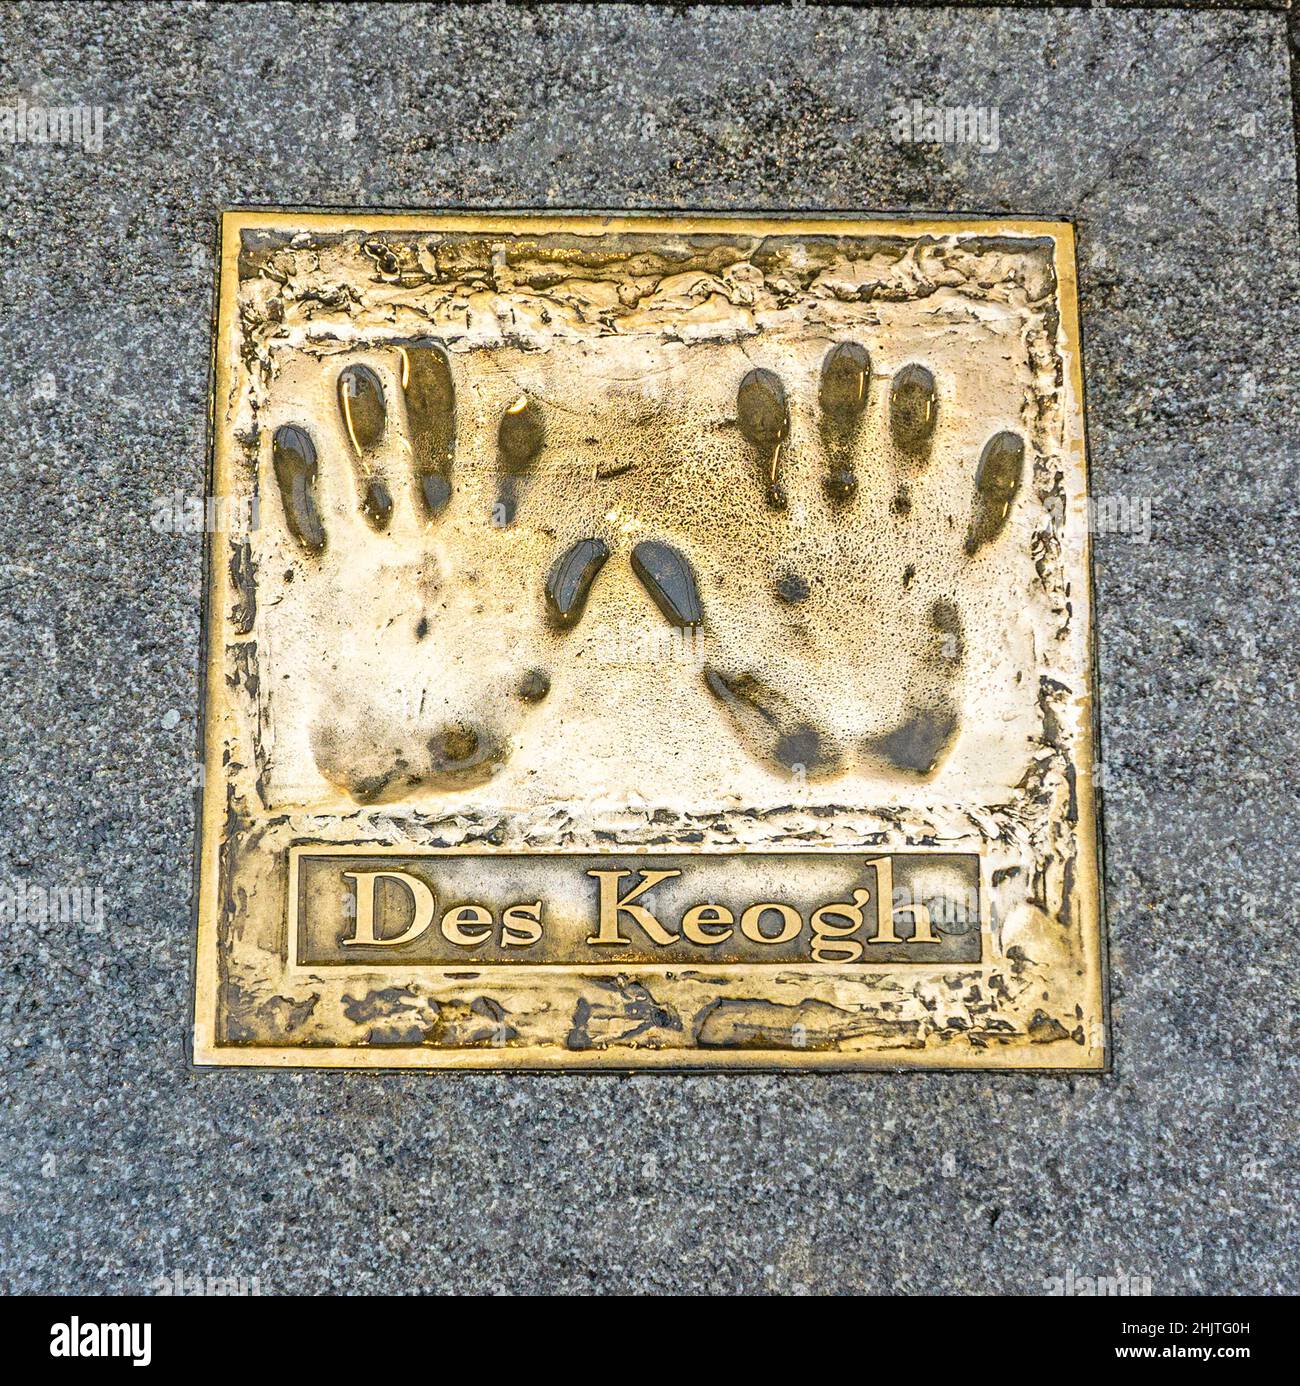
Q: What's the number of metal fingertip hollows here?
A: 10